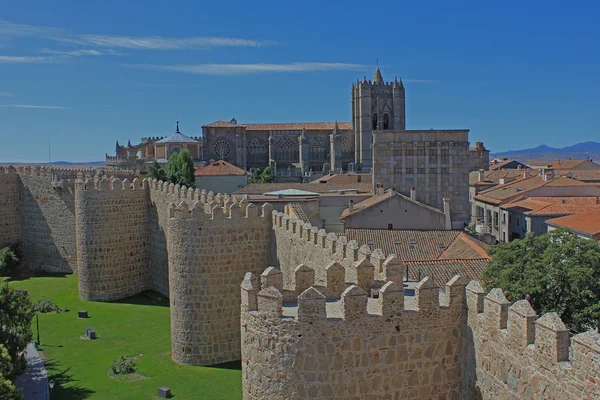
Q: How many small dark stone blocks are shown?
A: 3